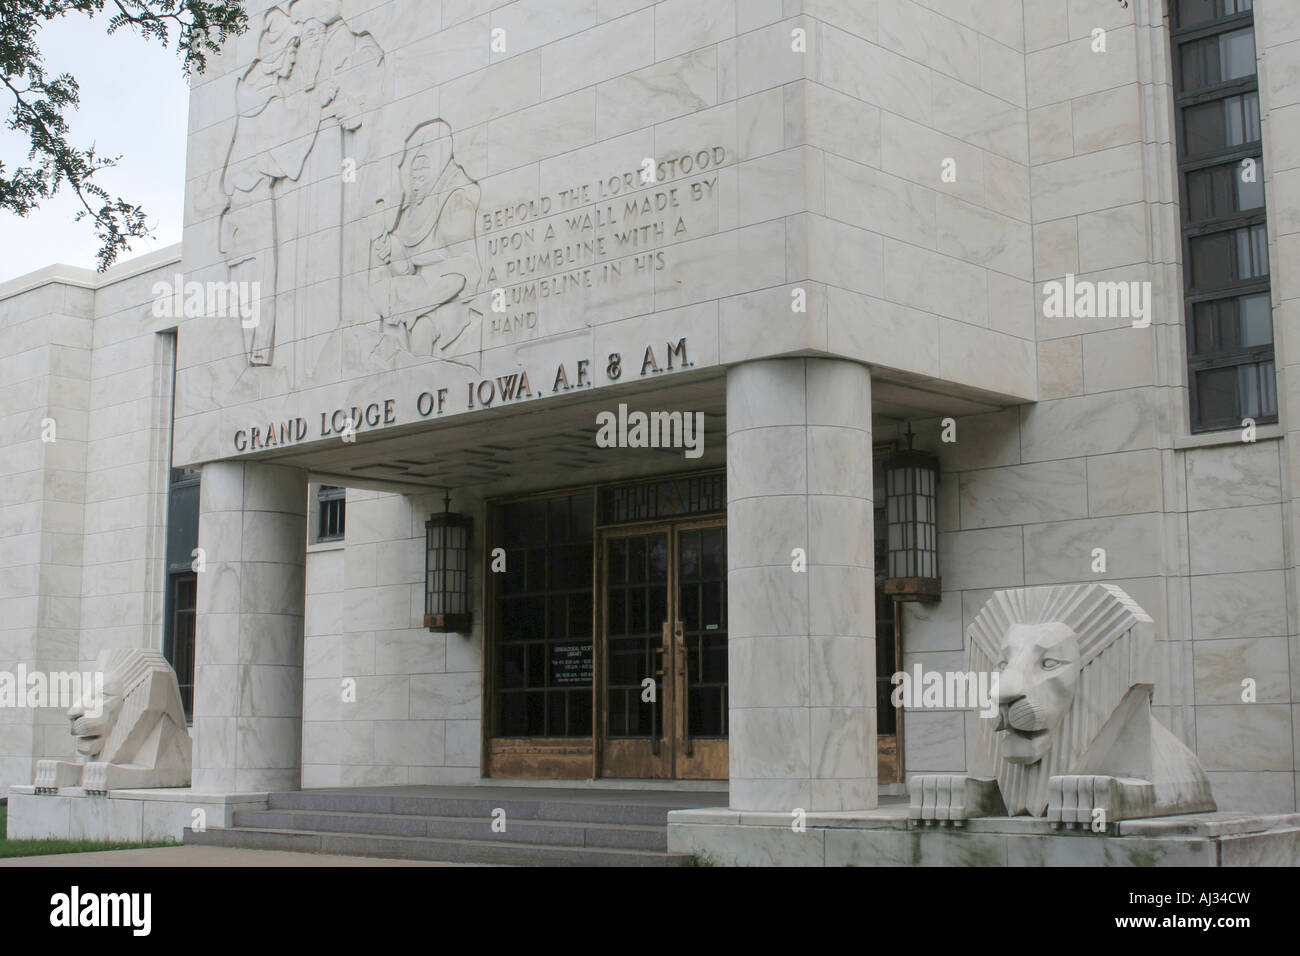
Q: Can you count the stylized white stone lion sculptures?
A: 2